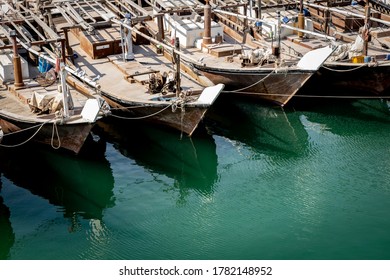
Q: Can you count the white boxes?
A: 3